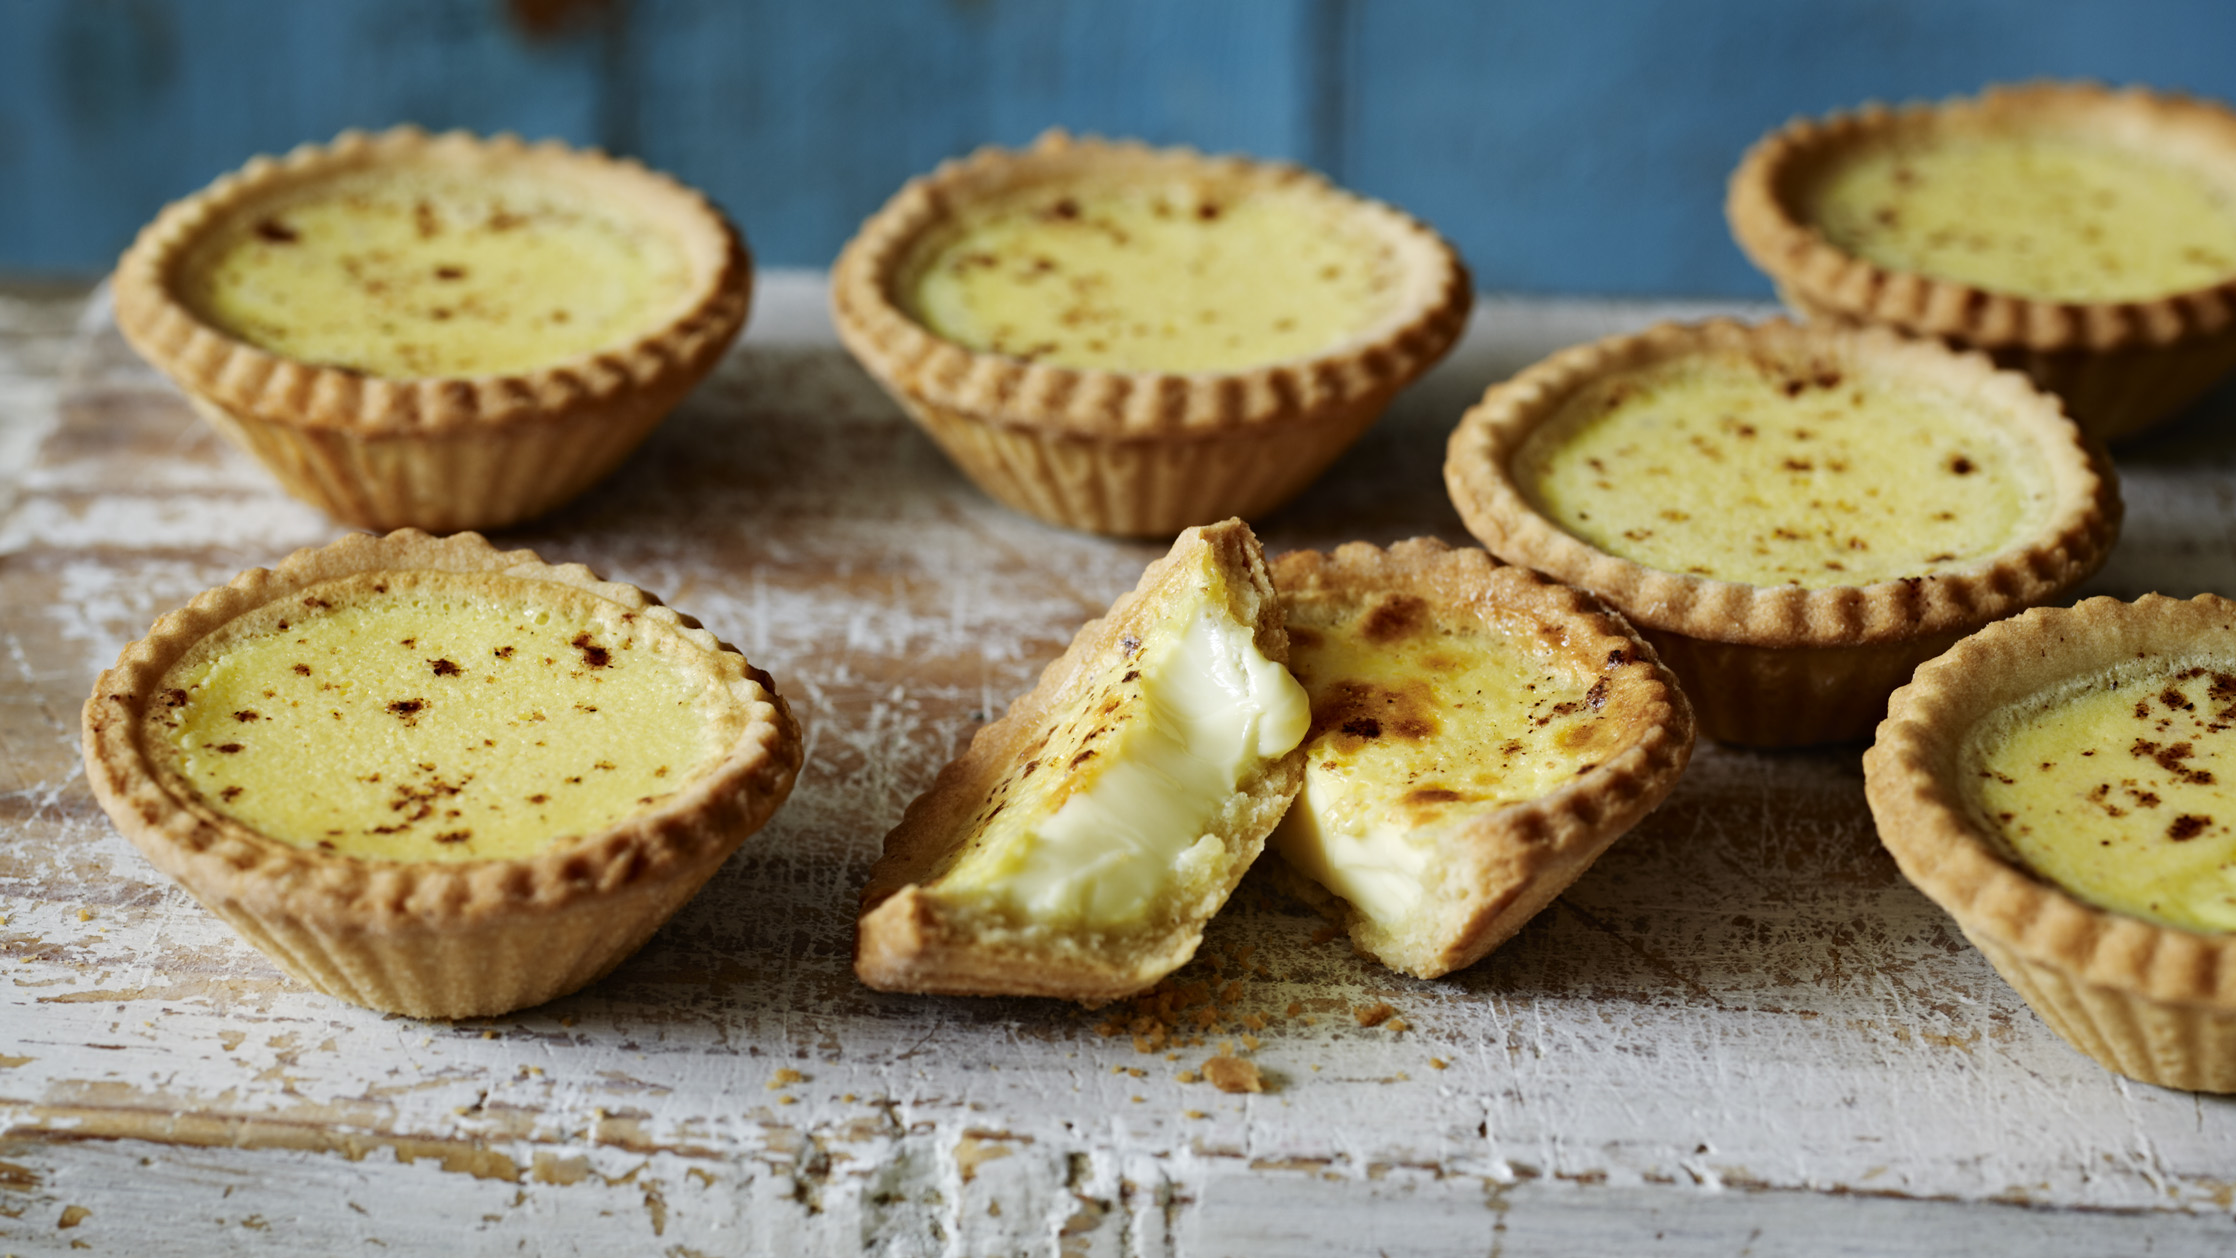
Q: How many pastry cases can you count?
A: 7